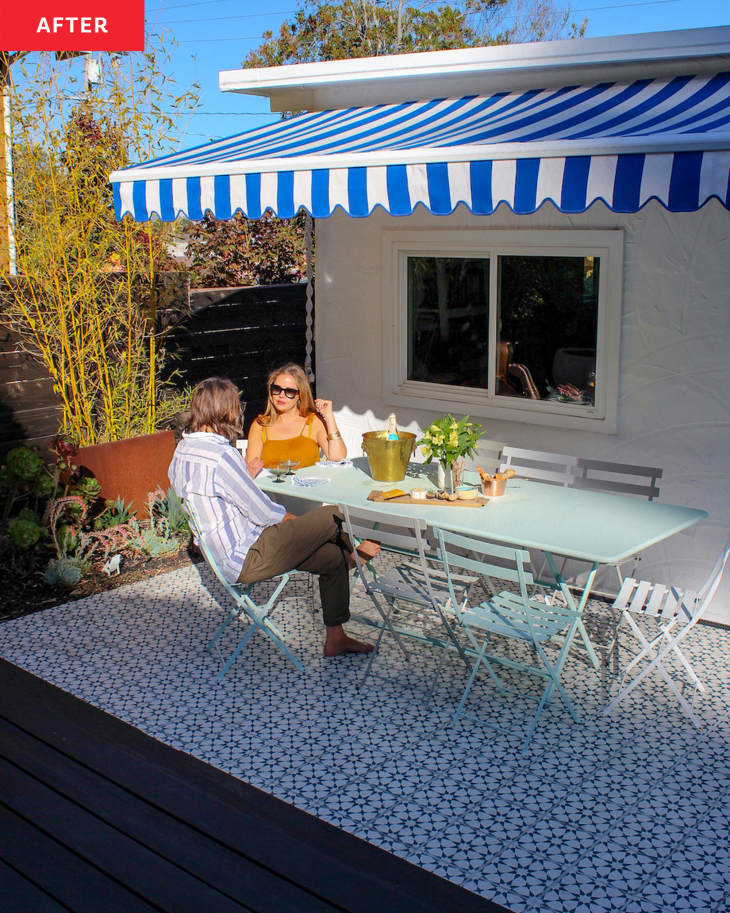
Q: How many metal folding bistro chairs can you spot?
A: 8